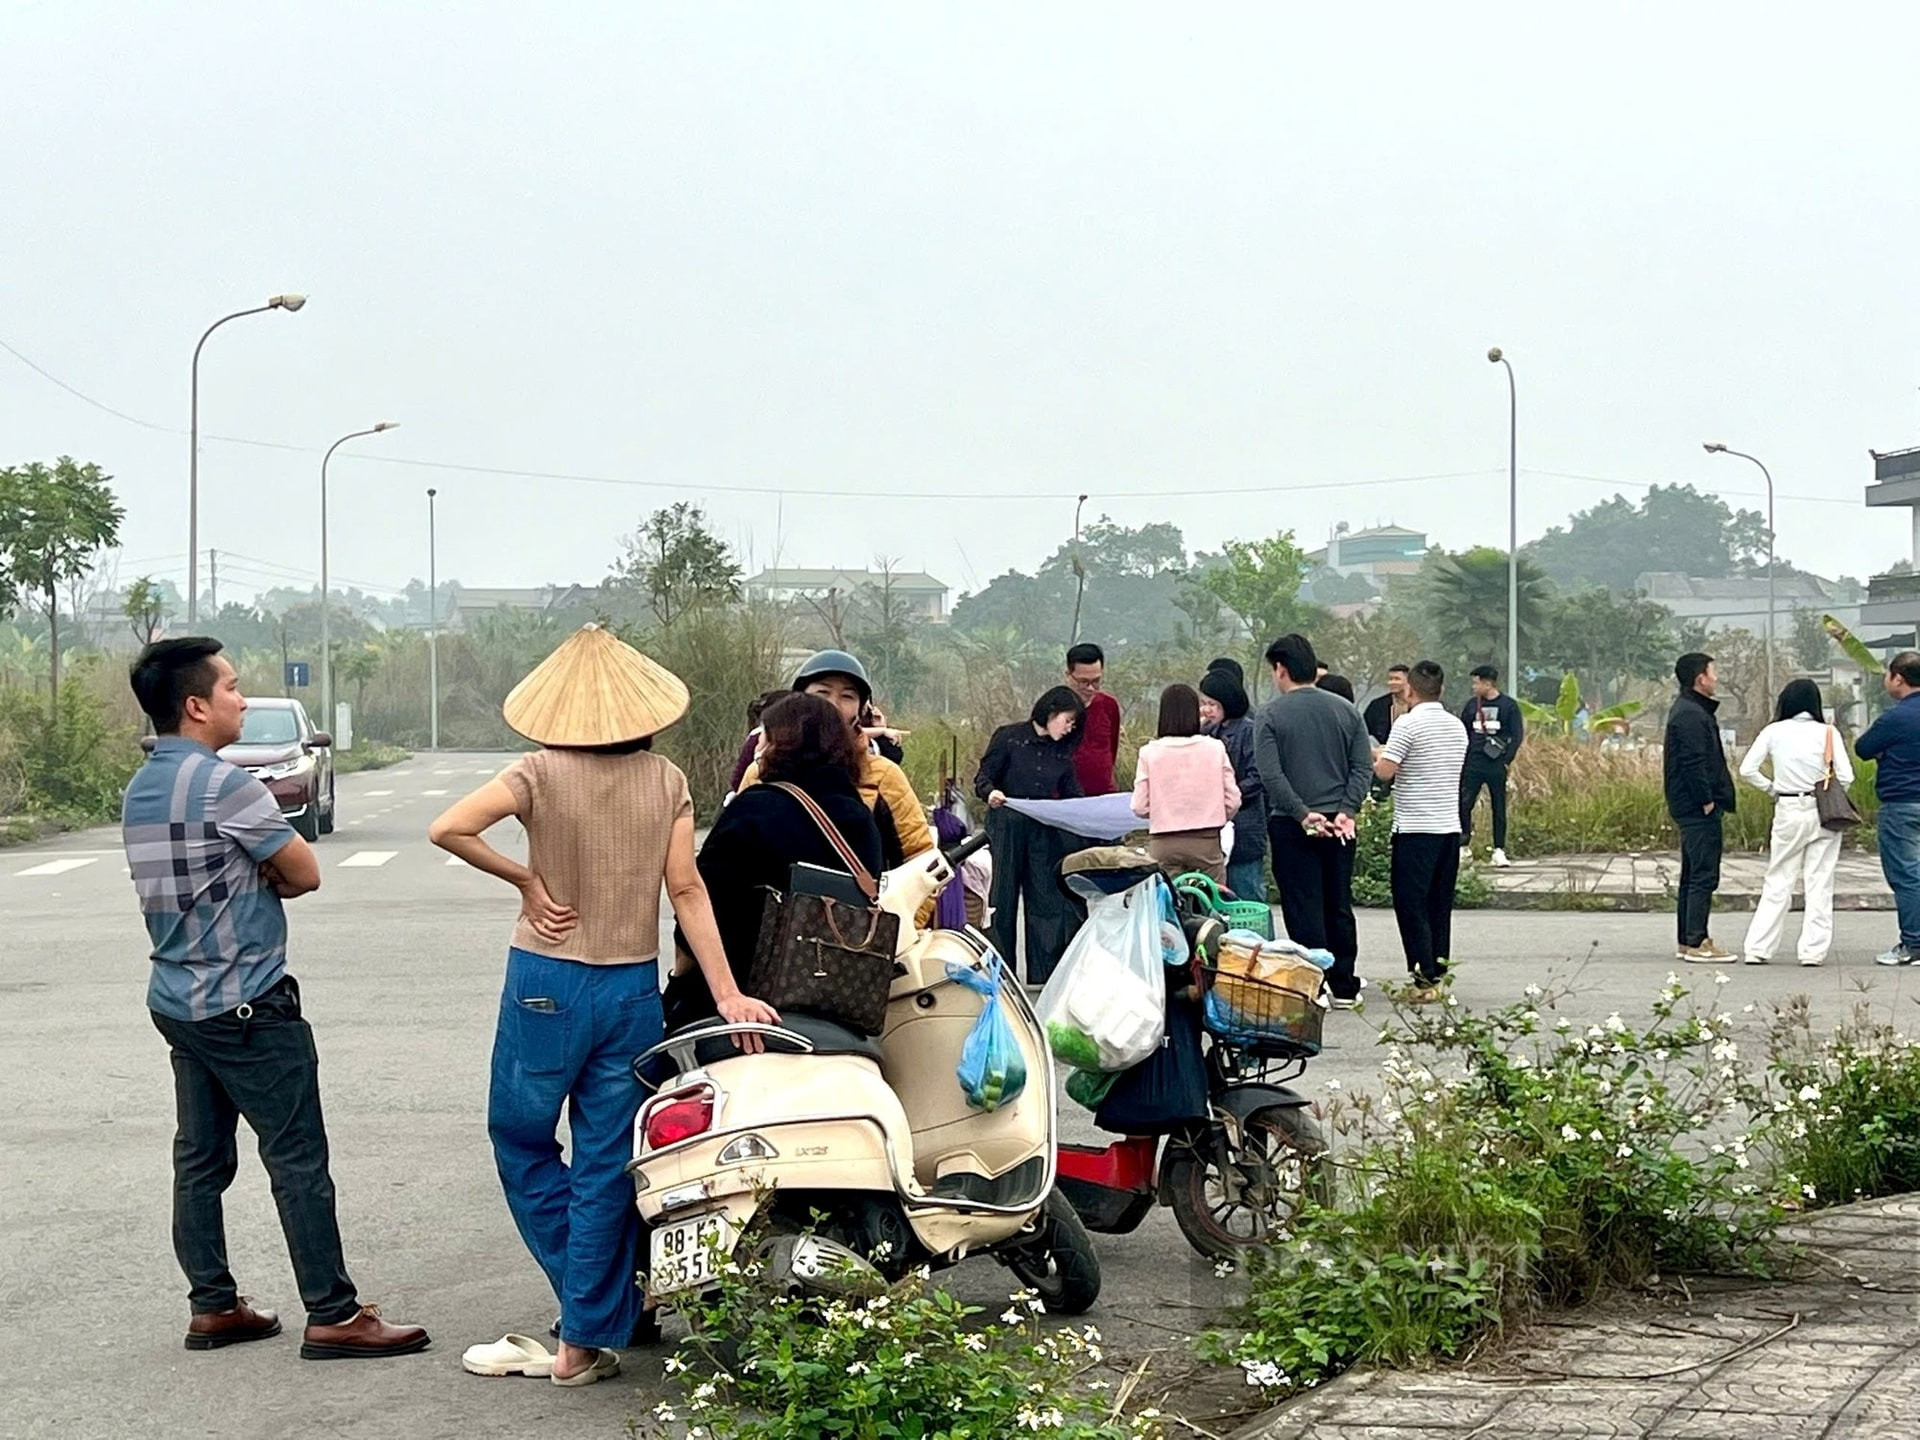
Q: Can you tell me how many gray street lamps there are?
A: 6